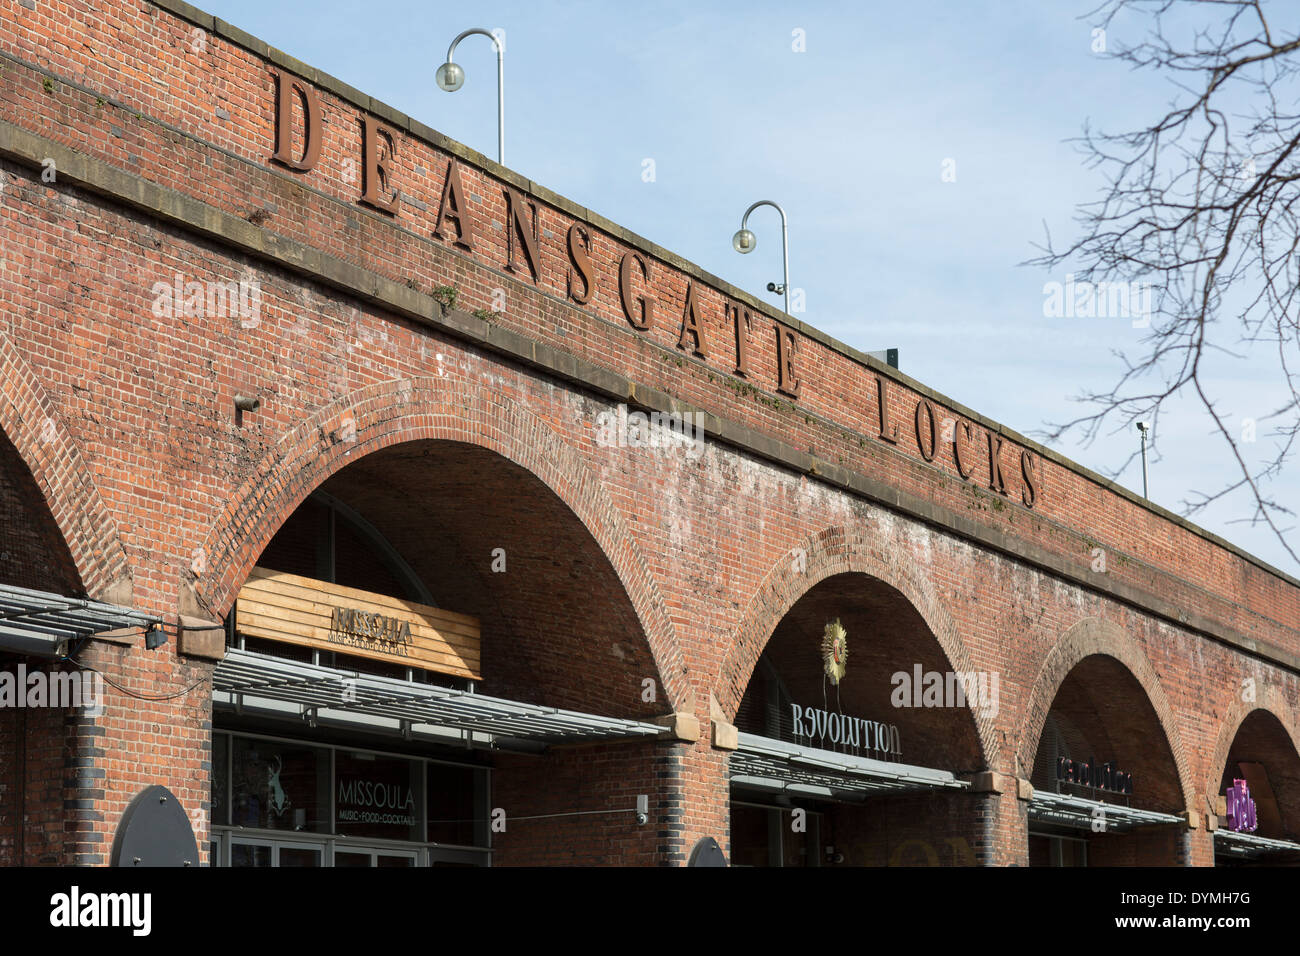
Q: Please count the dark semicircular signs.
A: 2